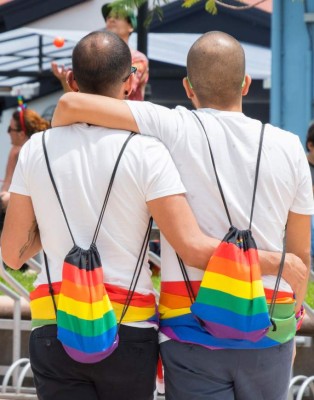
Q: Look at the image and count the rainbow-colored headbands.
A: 1